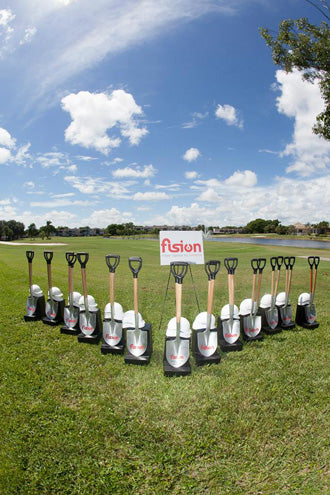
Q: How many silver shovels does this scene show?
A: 13